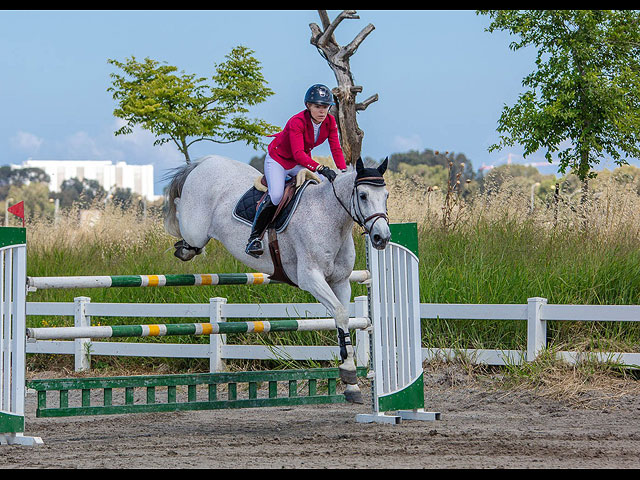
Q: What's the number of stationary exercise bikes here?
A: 0